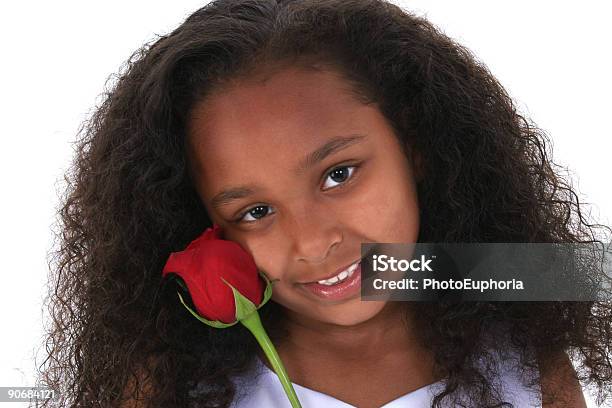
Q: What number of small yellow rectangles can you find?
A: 0